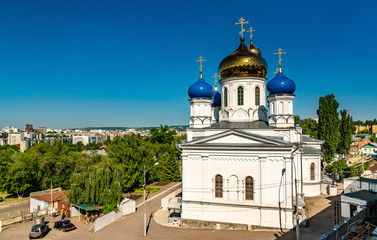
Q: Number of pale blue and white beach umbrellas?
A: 0